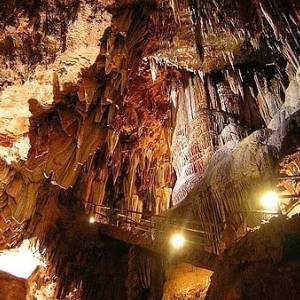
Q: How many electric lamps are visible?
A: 3